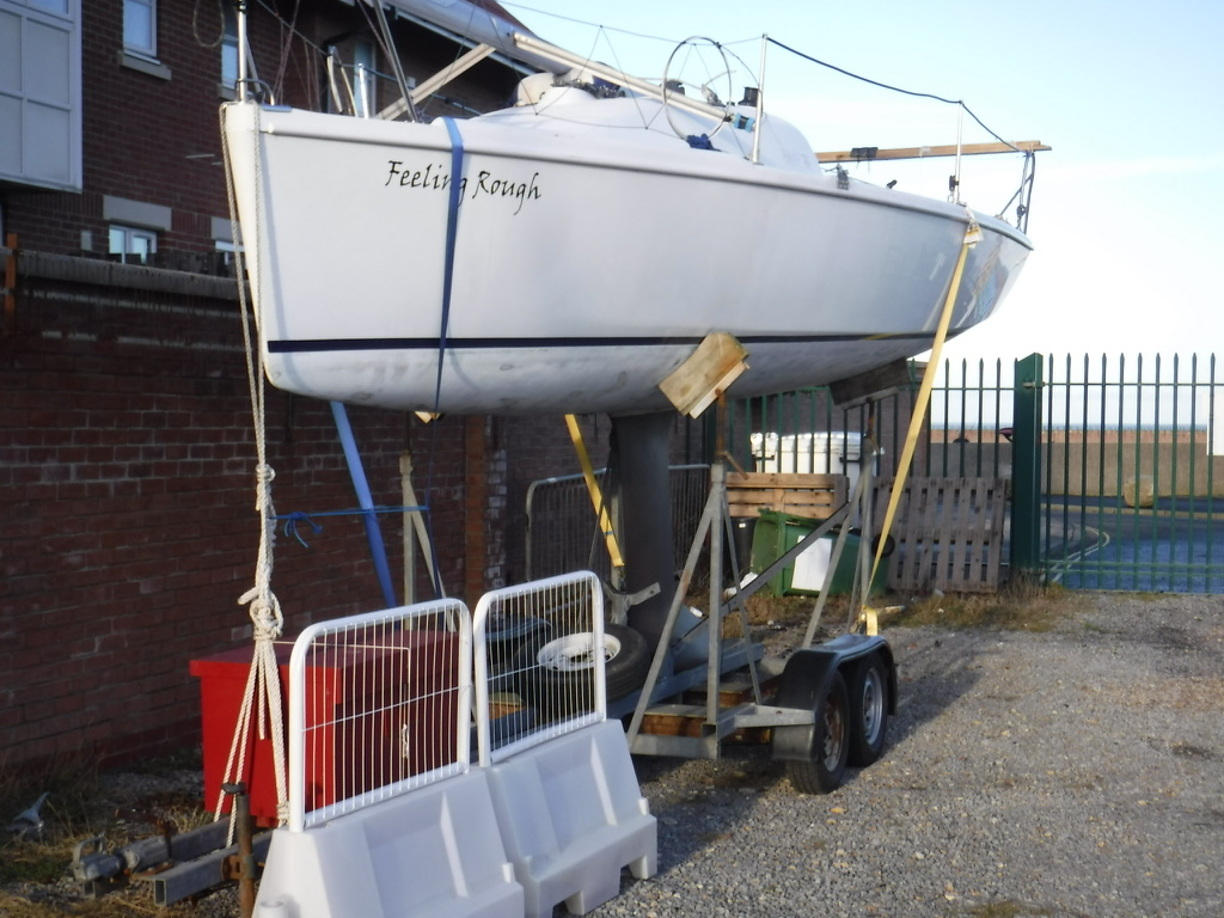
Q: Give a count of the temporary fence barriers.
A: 2